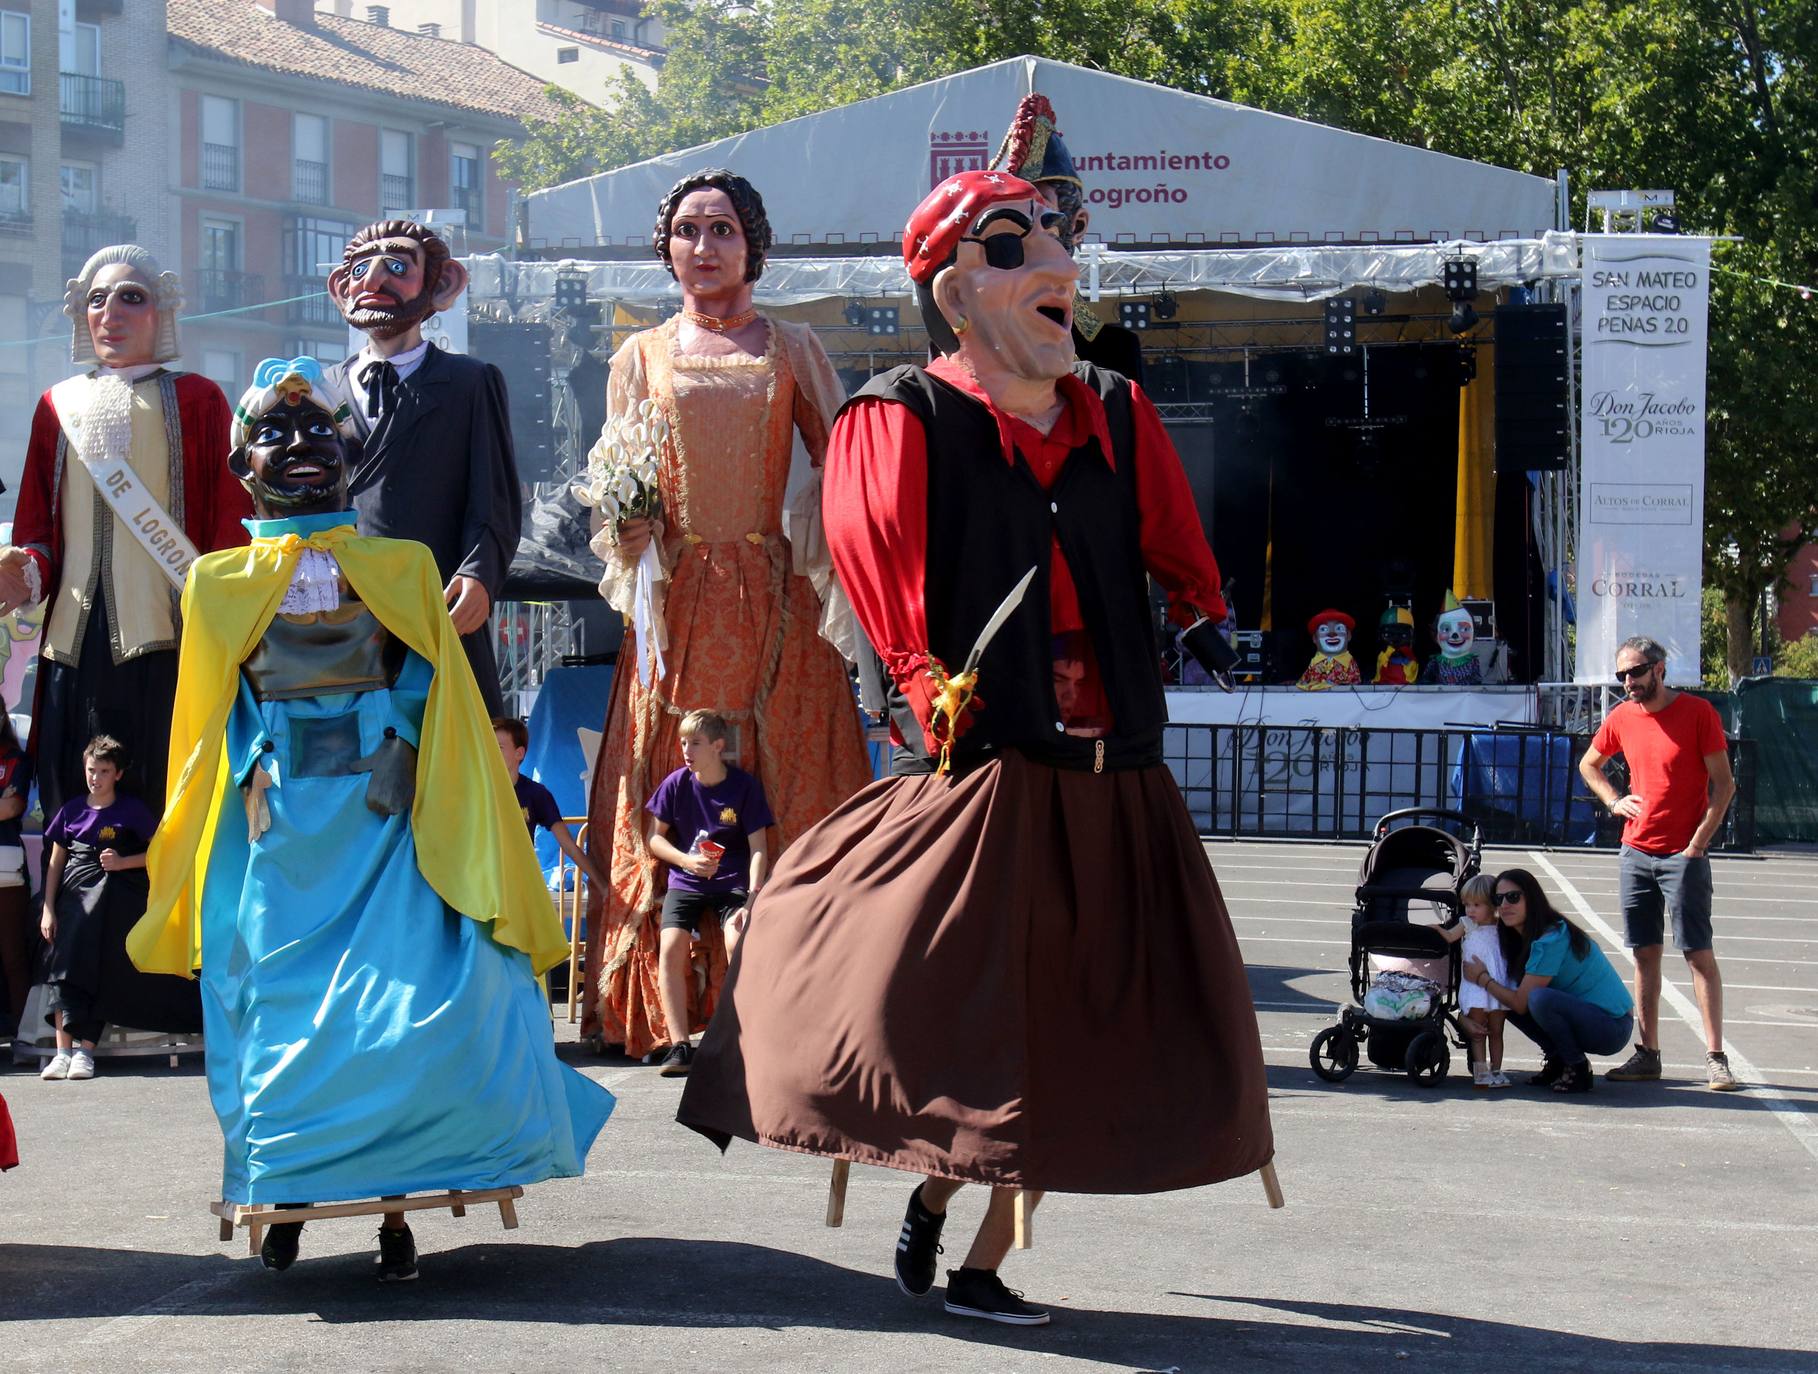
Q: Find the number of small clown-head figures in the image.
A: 3